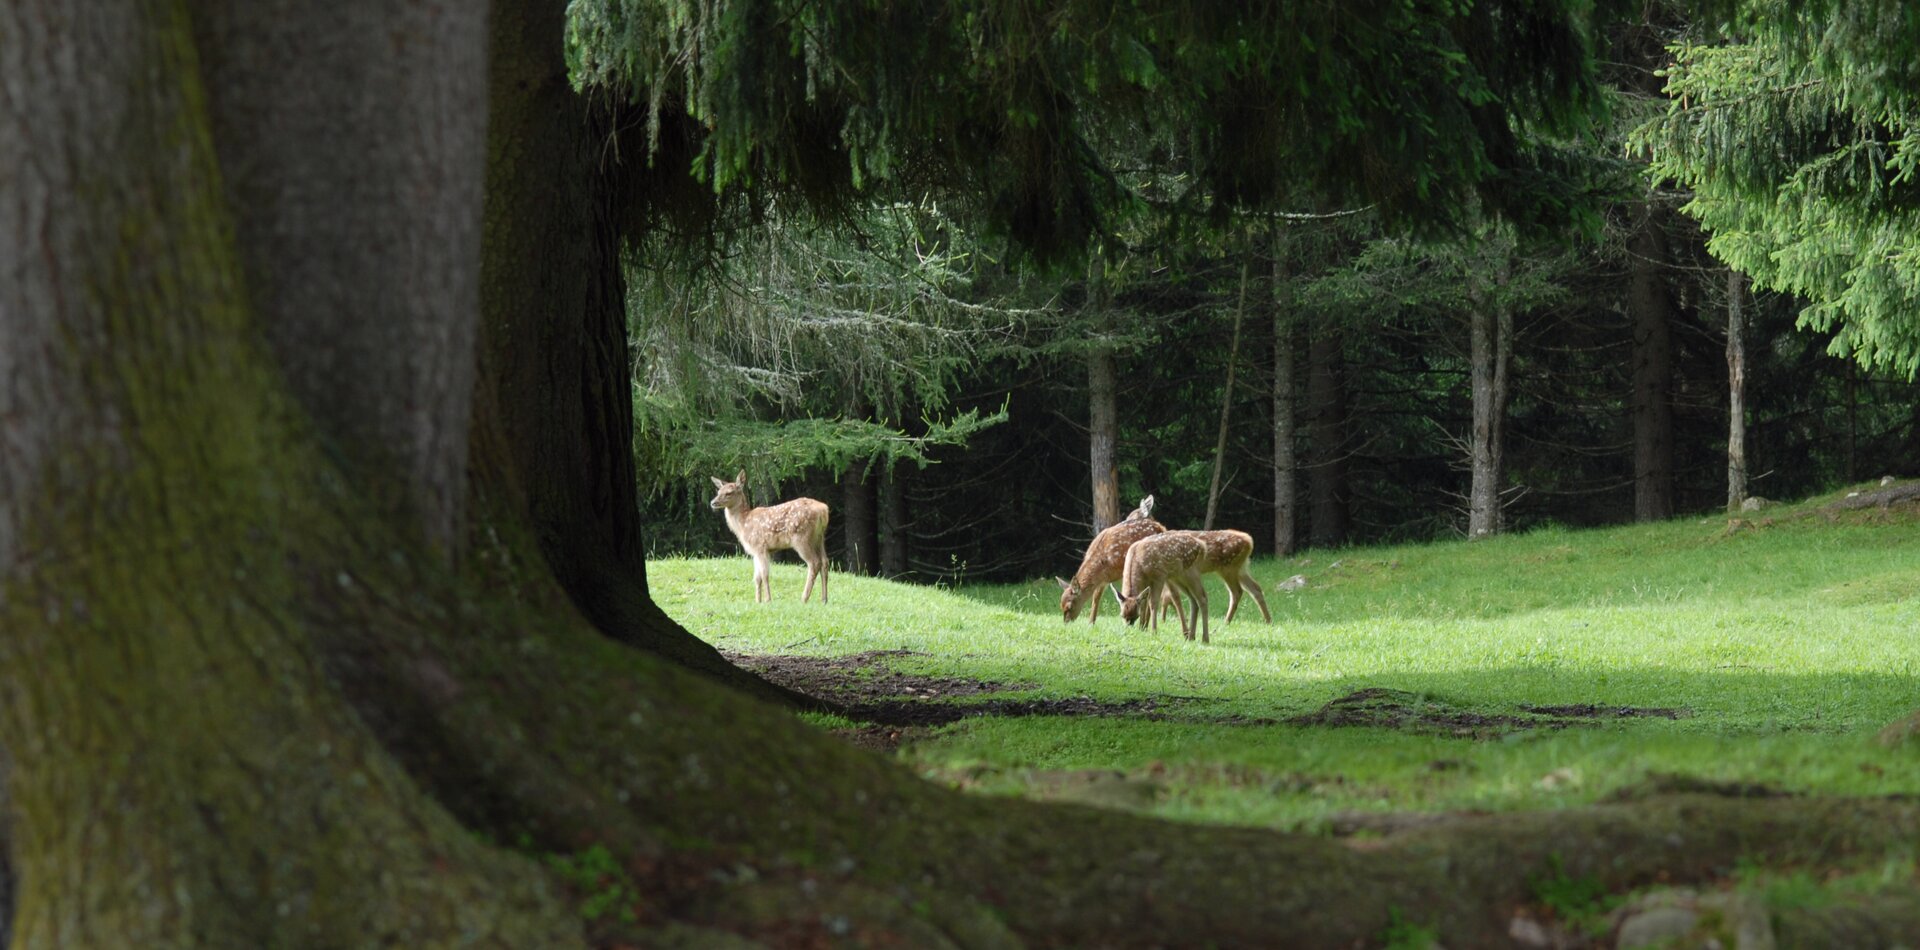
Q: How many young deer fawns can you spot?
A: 4